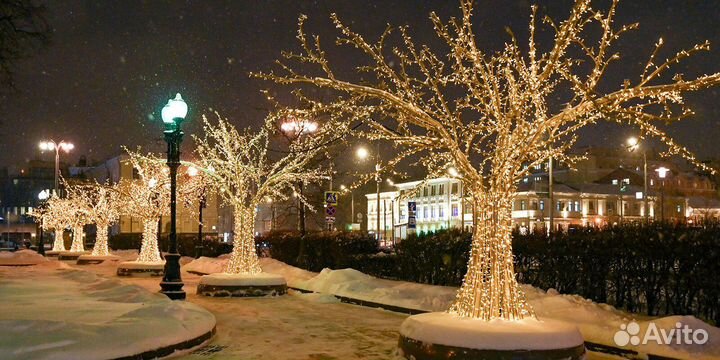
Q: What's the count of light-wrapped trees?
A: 6